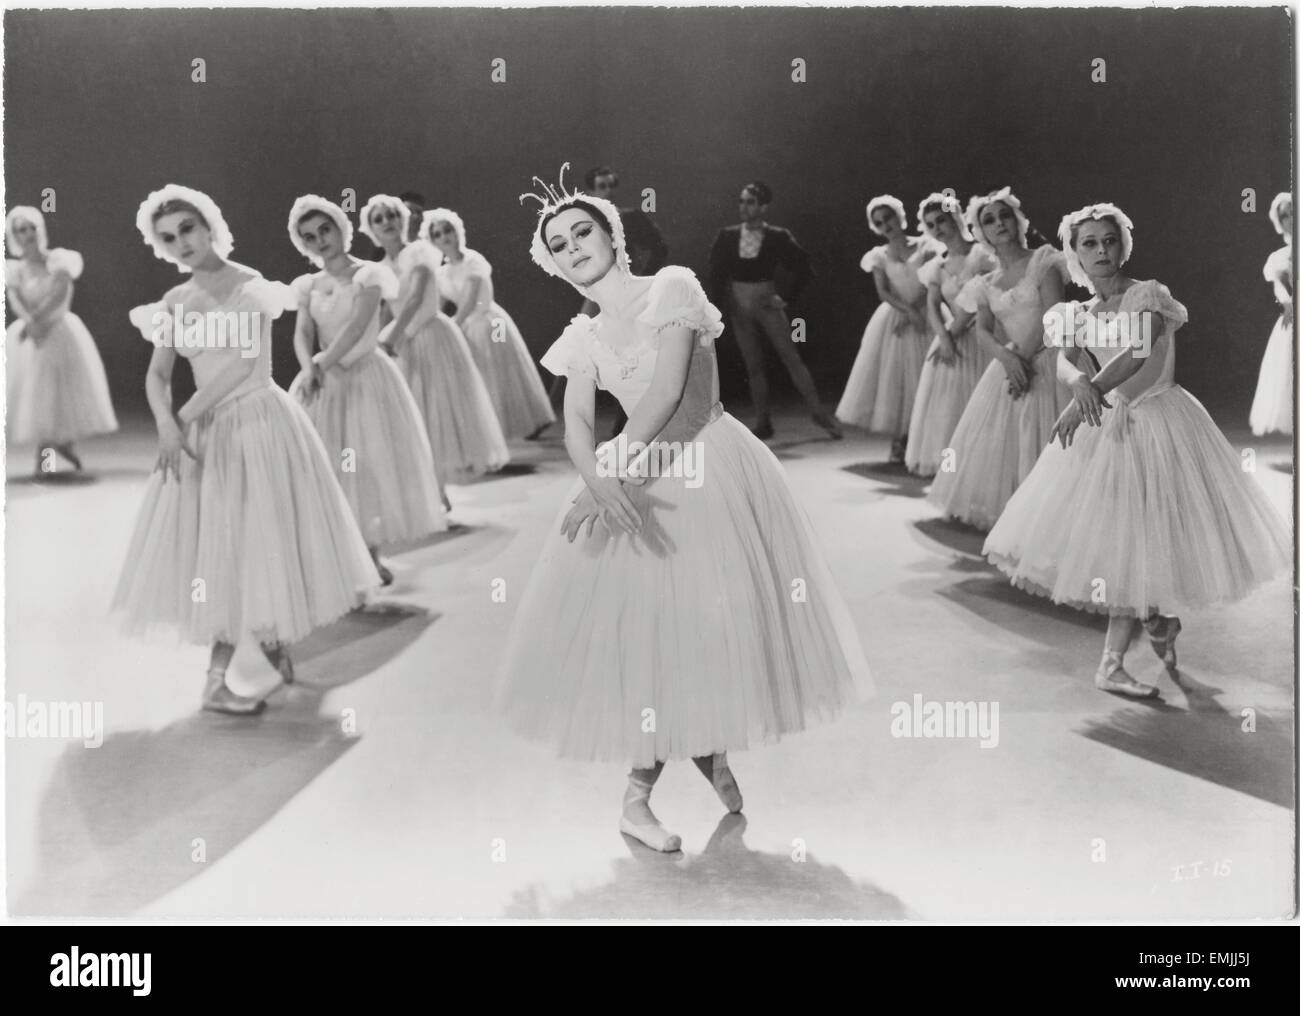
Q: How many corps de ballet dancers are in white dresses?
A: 10